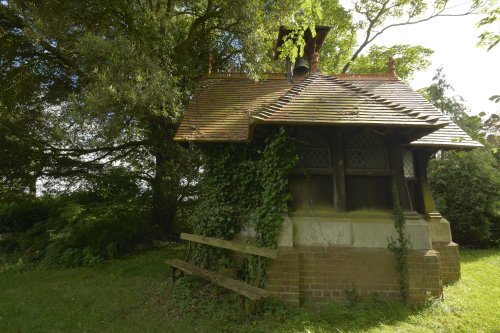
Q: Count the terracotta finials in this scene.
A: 3